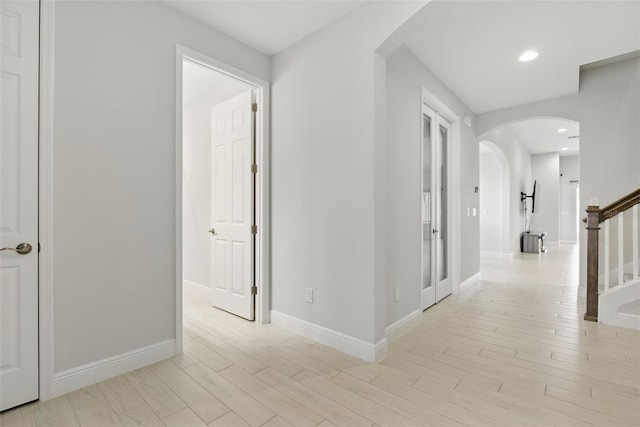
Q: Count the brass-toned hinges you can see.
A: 4